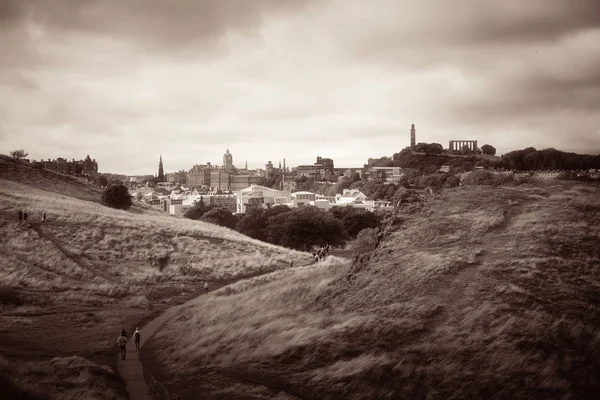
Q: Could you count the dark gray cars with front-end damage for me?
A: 0